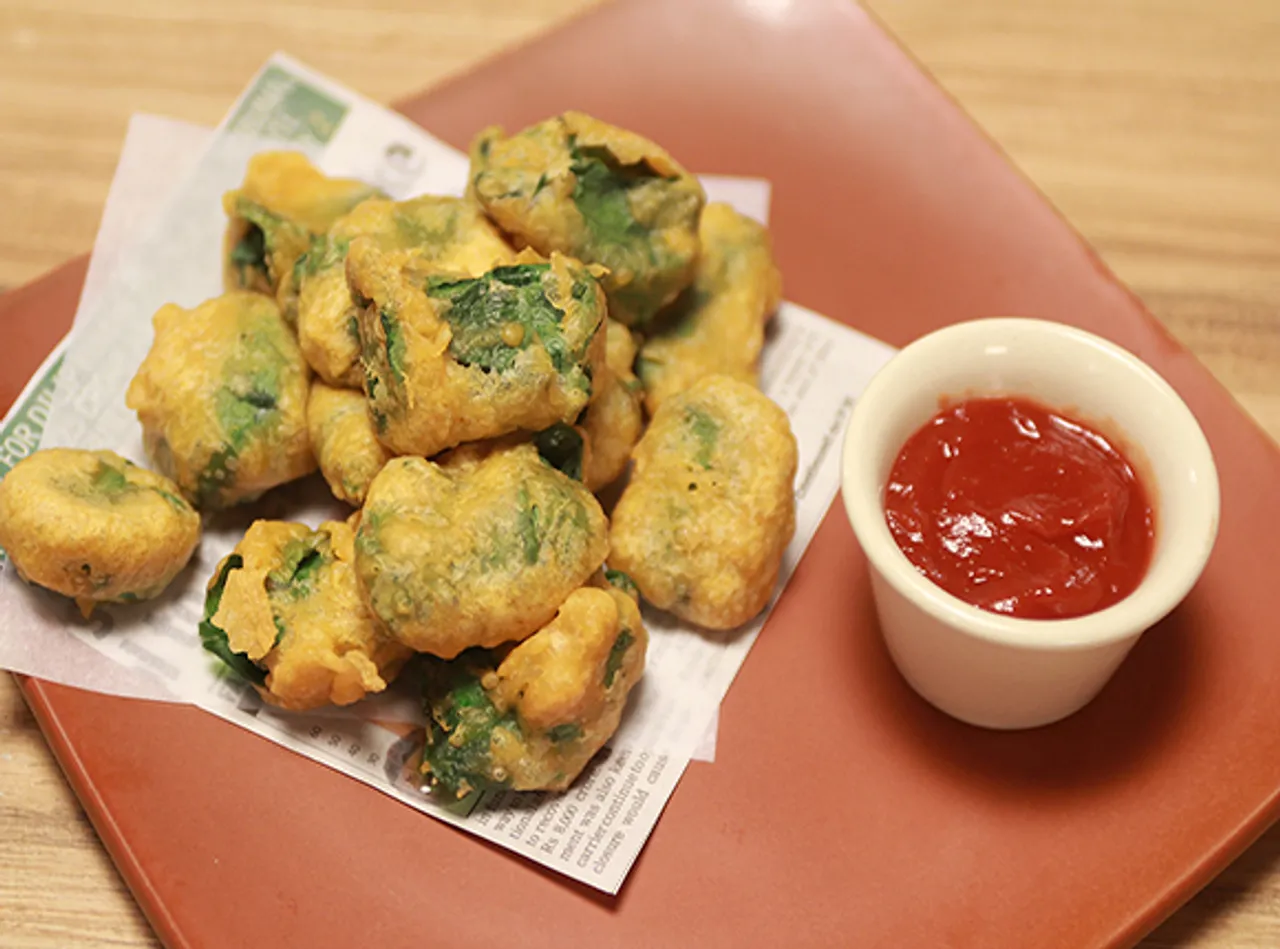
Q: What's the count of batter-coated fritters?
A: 13